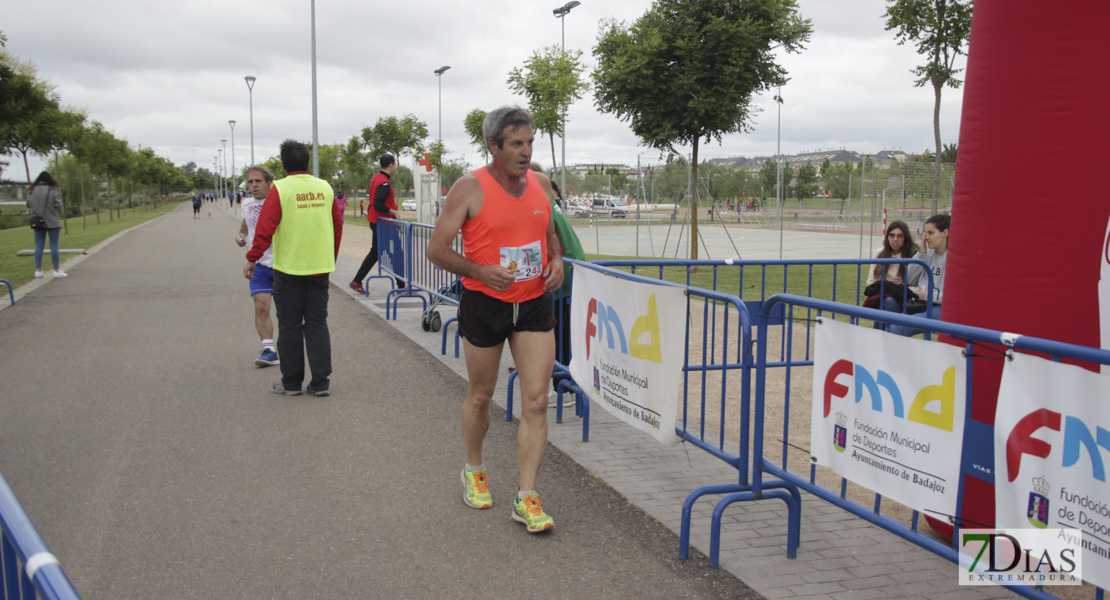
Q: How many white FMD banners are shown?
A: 3